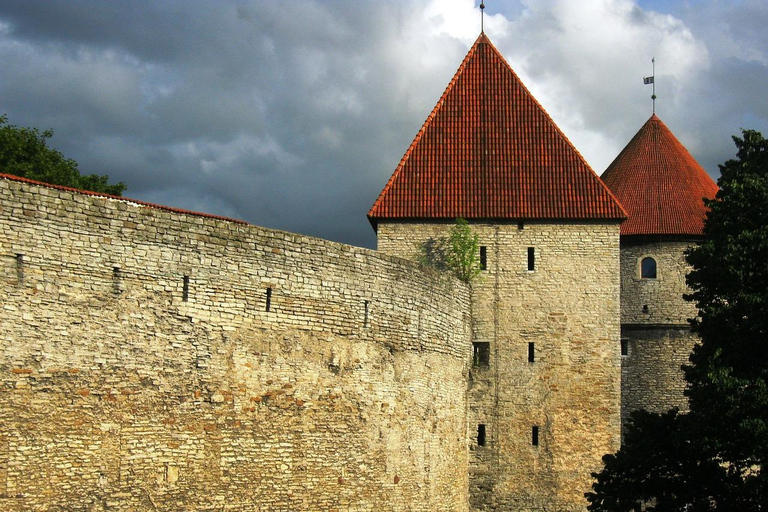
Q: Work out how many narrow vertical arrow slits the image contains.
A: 10